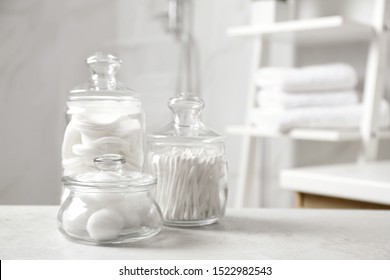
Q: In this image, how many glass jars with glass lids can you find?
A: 3